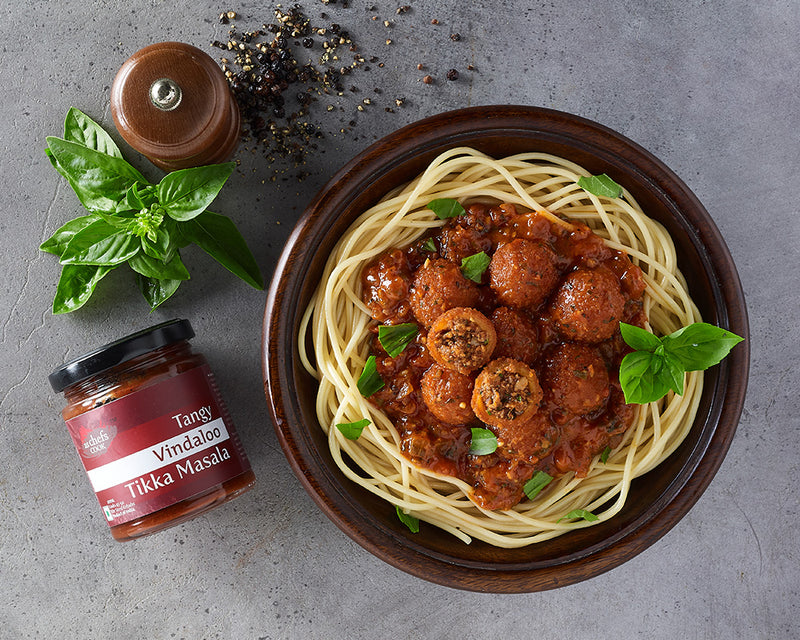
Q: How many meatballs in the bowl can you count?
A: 9